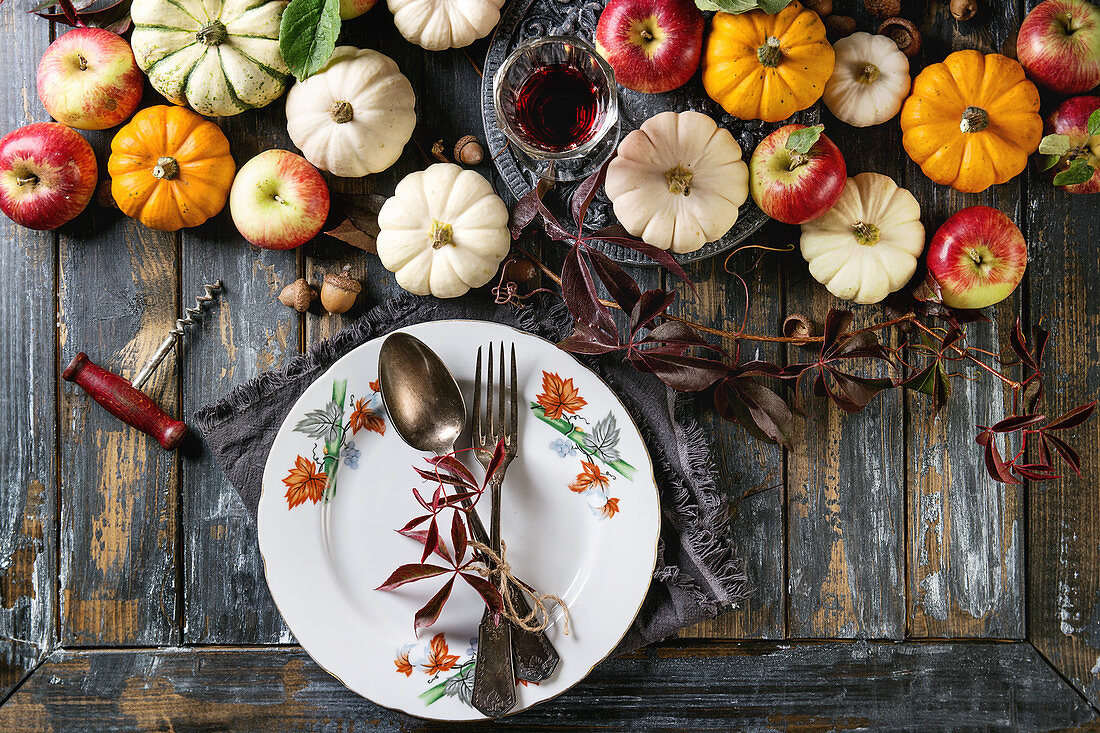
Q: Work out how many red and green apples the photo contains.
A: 9